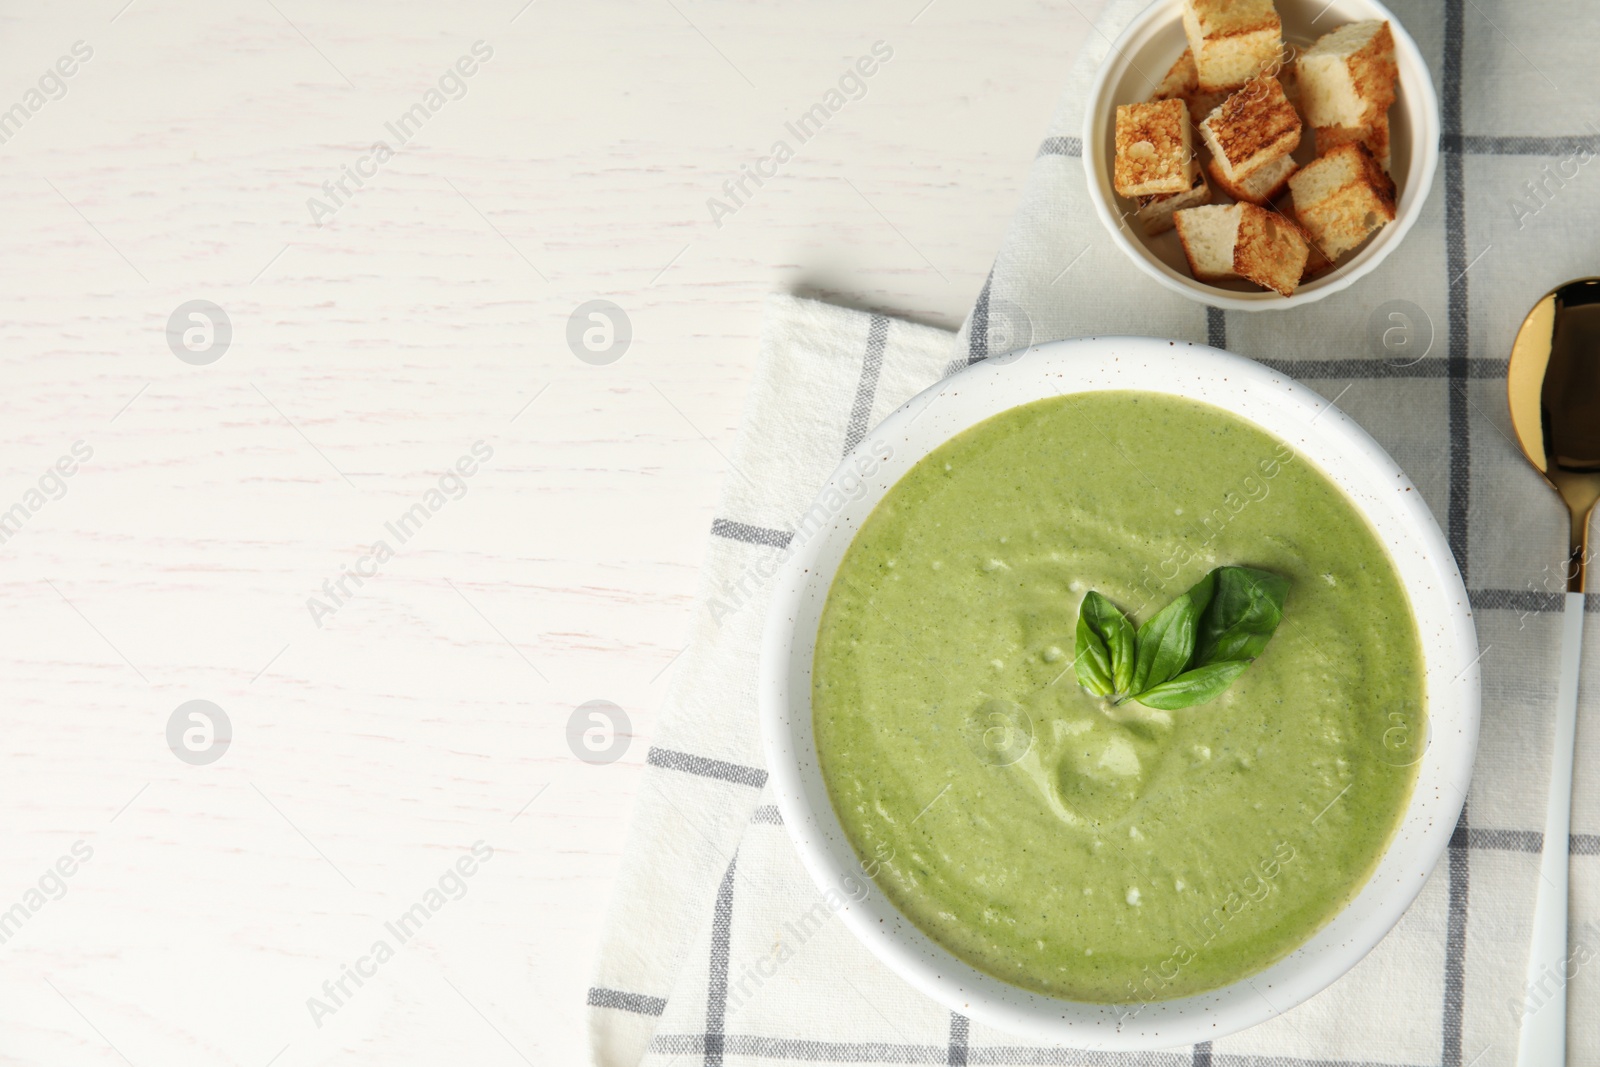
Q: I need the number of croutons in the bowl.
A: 12